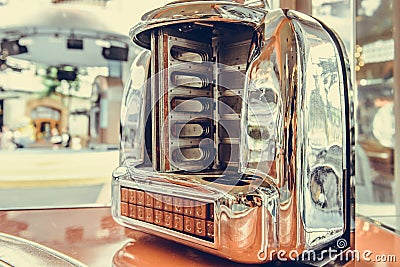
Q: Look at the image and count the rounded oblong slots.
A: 5